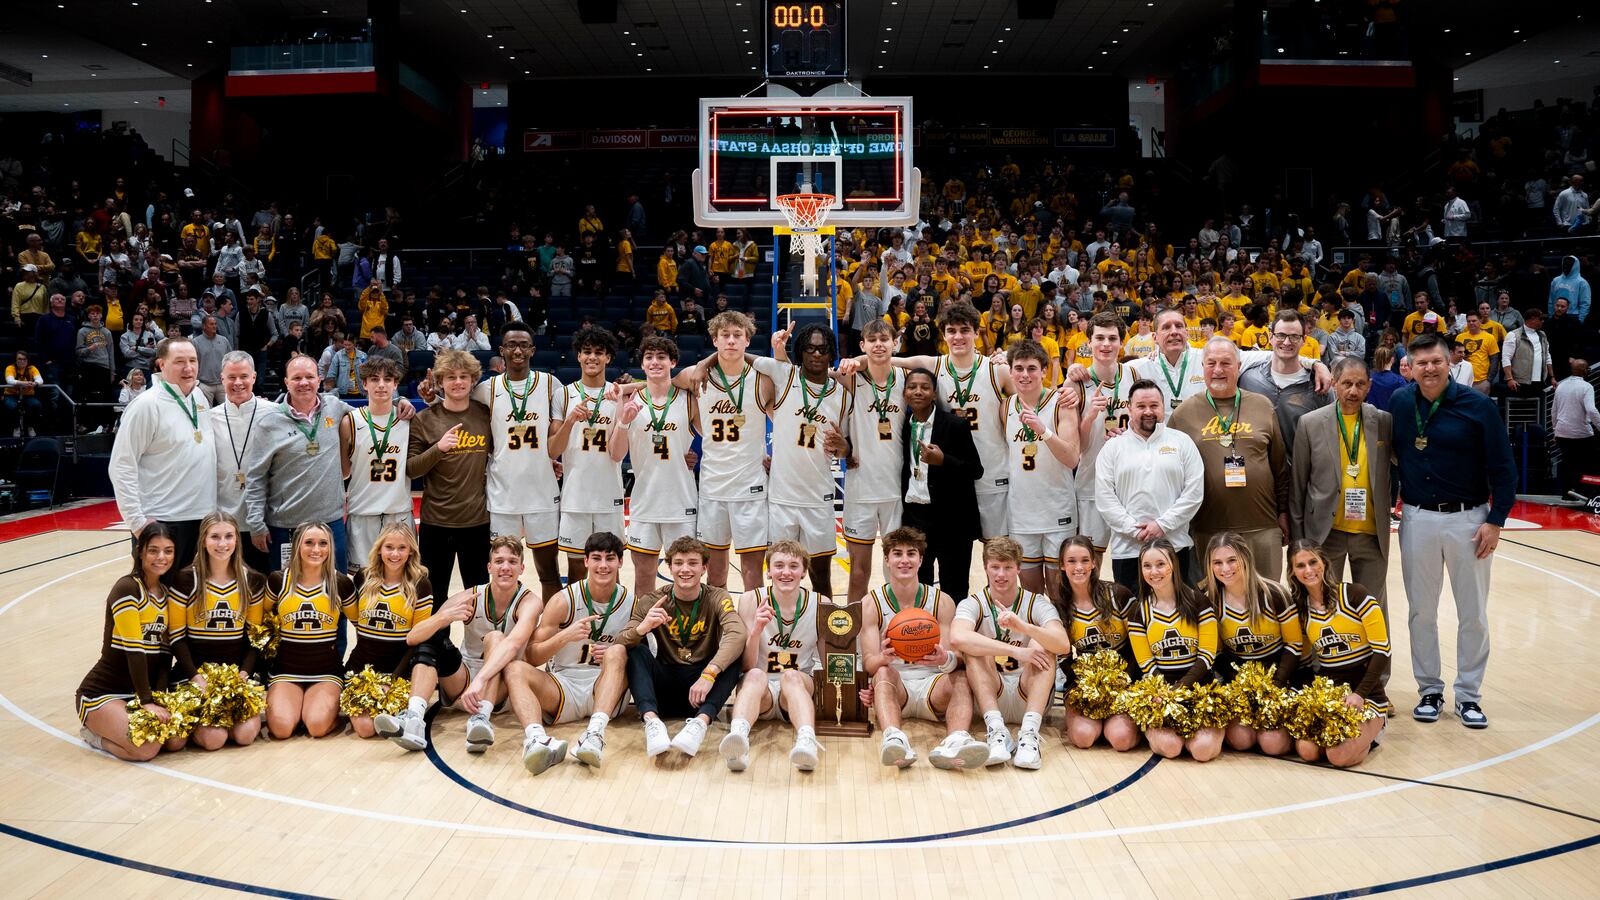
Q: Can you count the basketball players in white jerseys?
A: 15